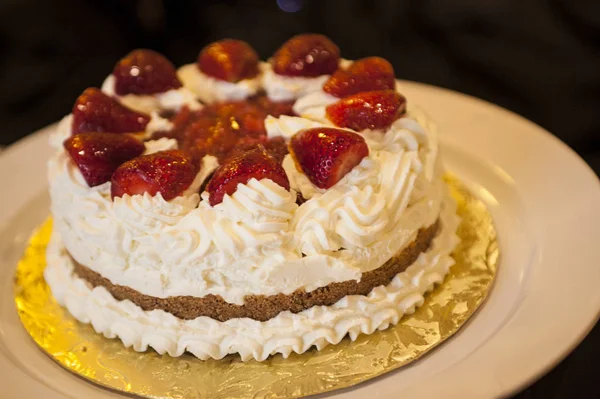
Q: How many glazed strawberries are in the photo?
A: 10